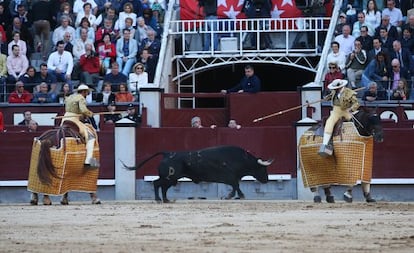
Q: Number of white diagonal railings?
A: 2